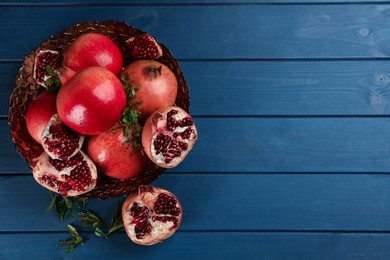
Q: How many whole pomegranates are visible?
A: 5